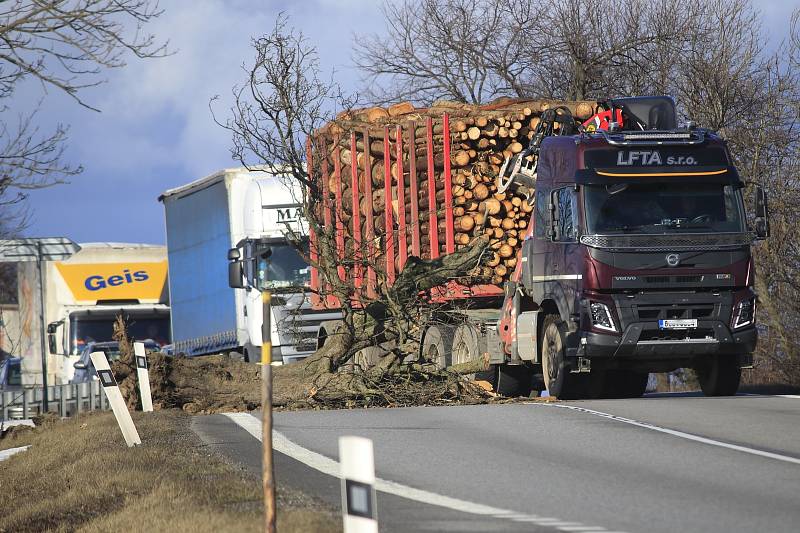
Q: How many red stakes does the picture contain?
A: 10